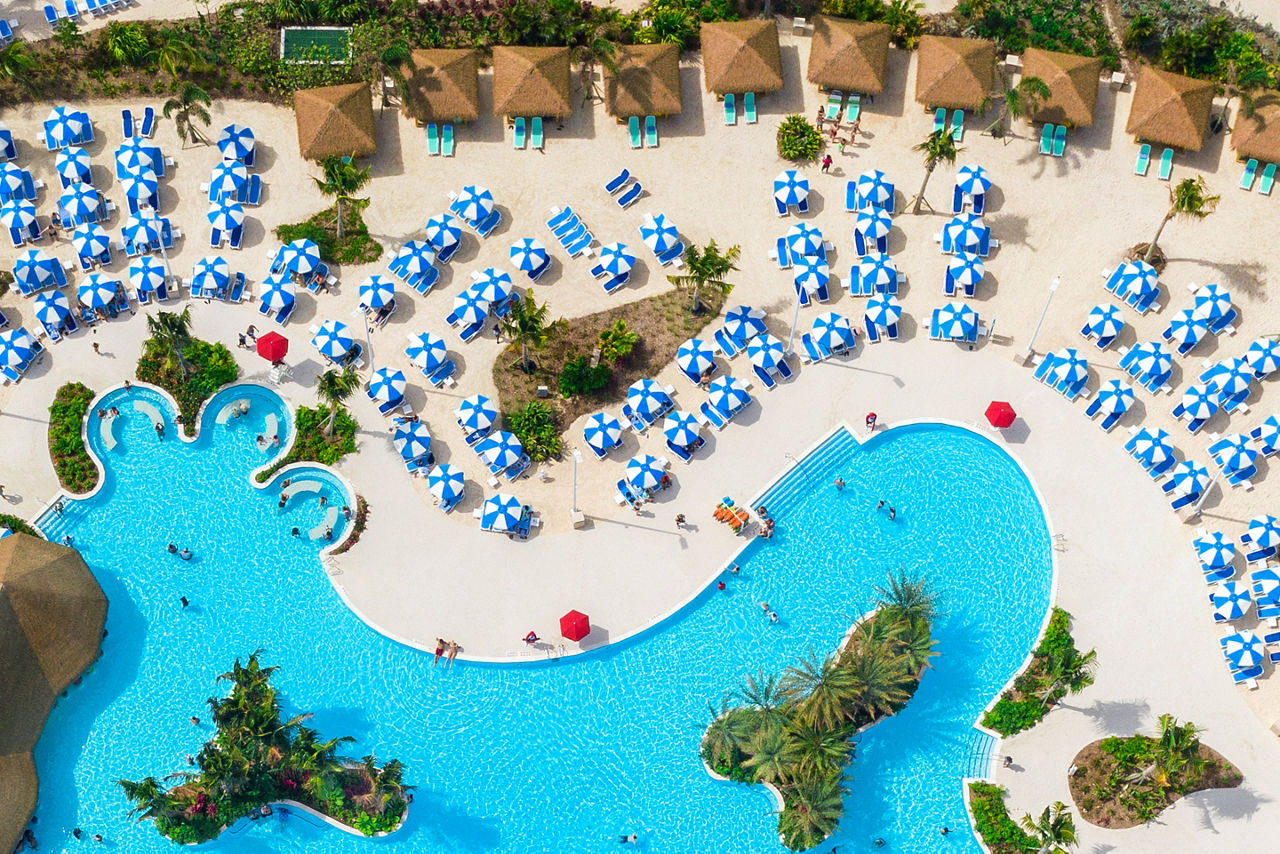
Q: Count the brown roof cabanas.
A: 10